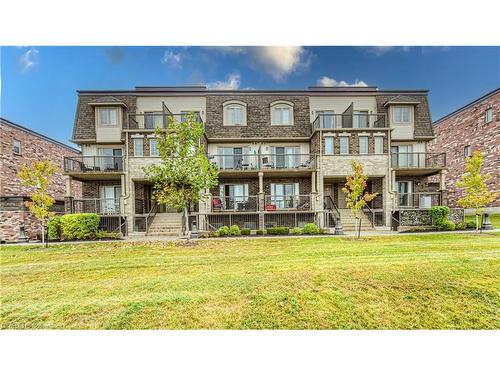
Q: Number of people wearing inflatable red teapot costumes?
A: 0